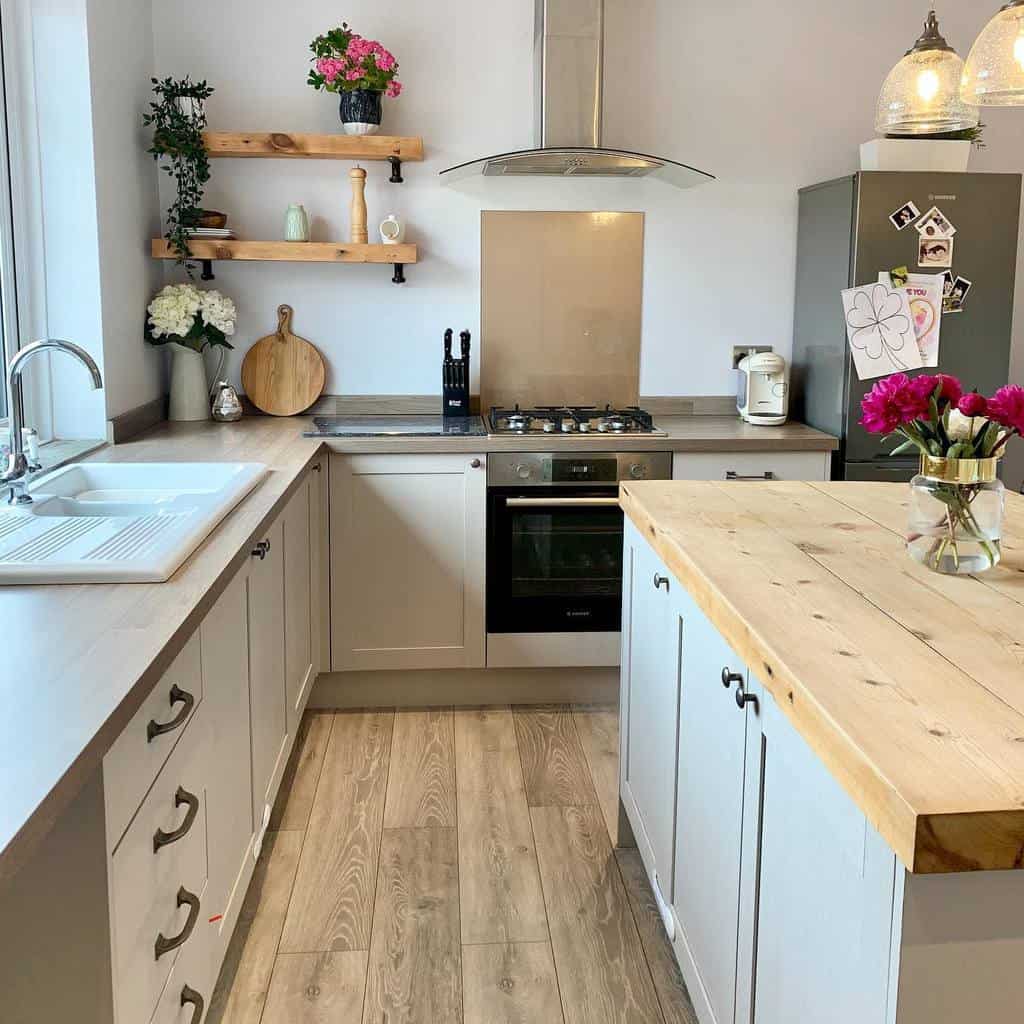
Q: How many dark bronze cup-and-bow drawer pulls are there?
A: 5